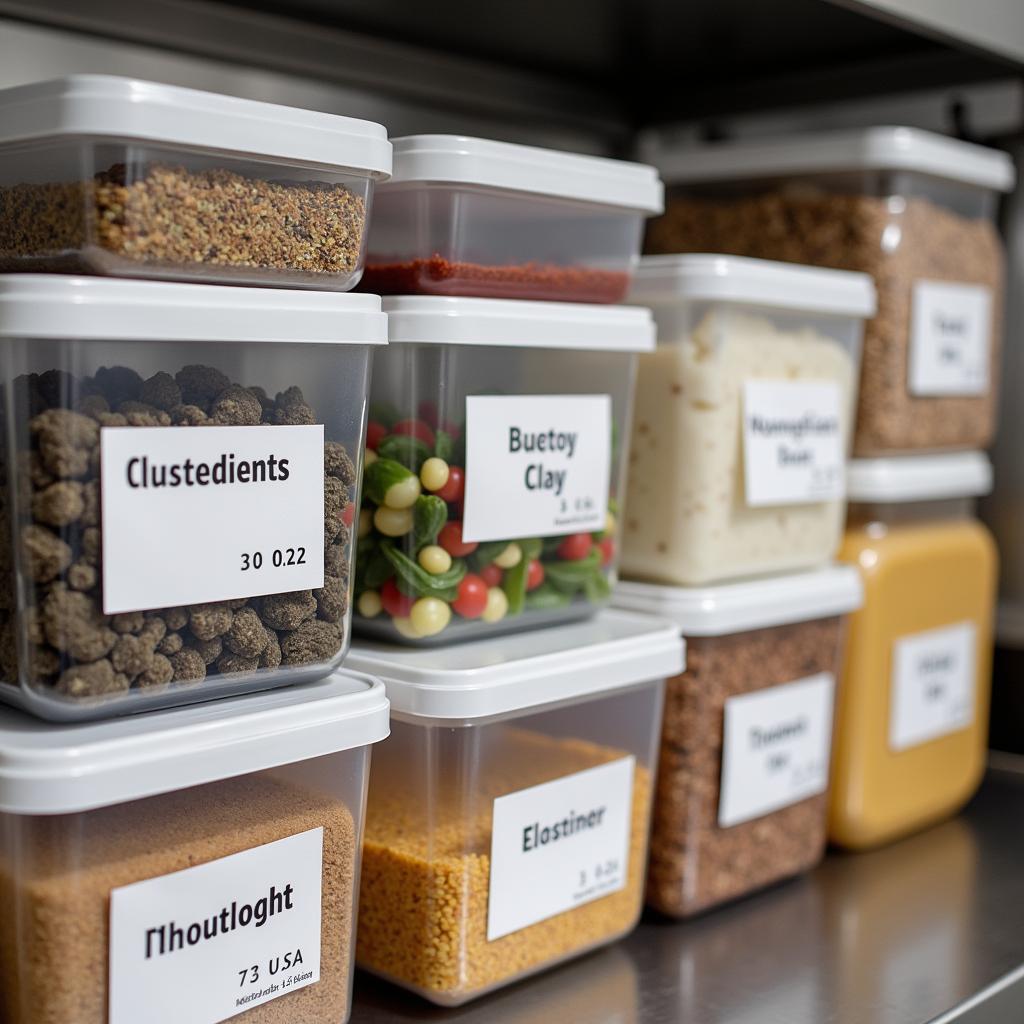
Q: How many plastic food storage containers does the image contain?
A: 10